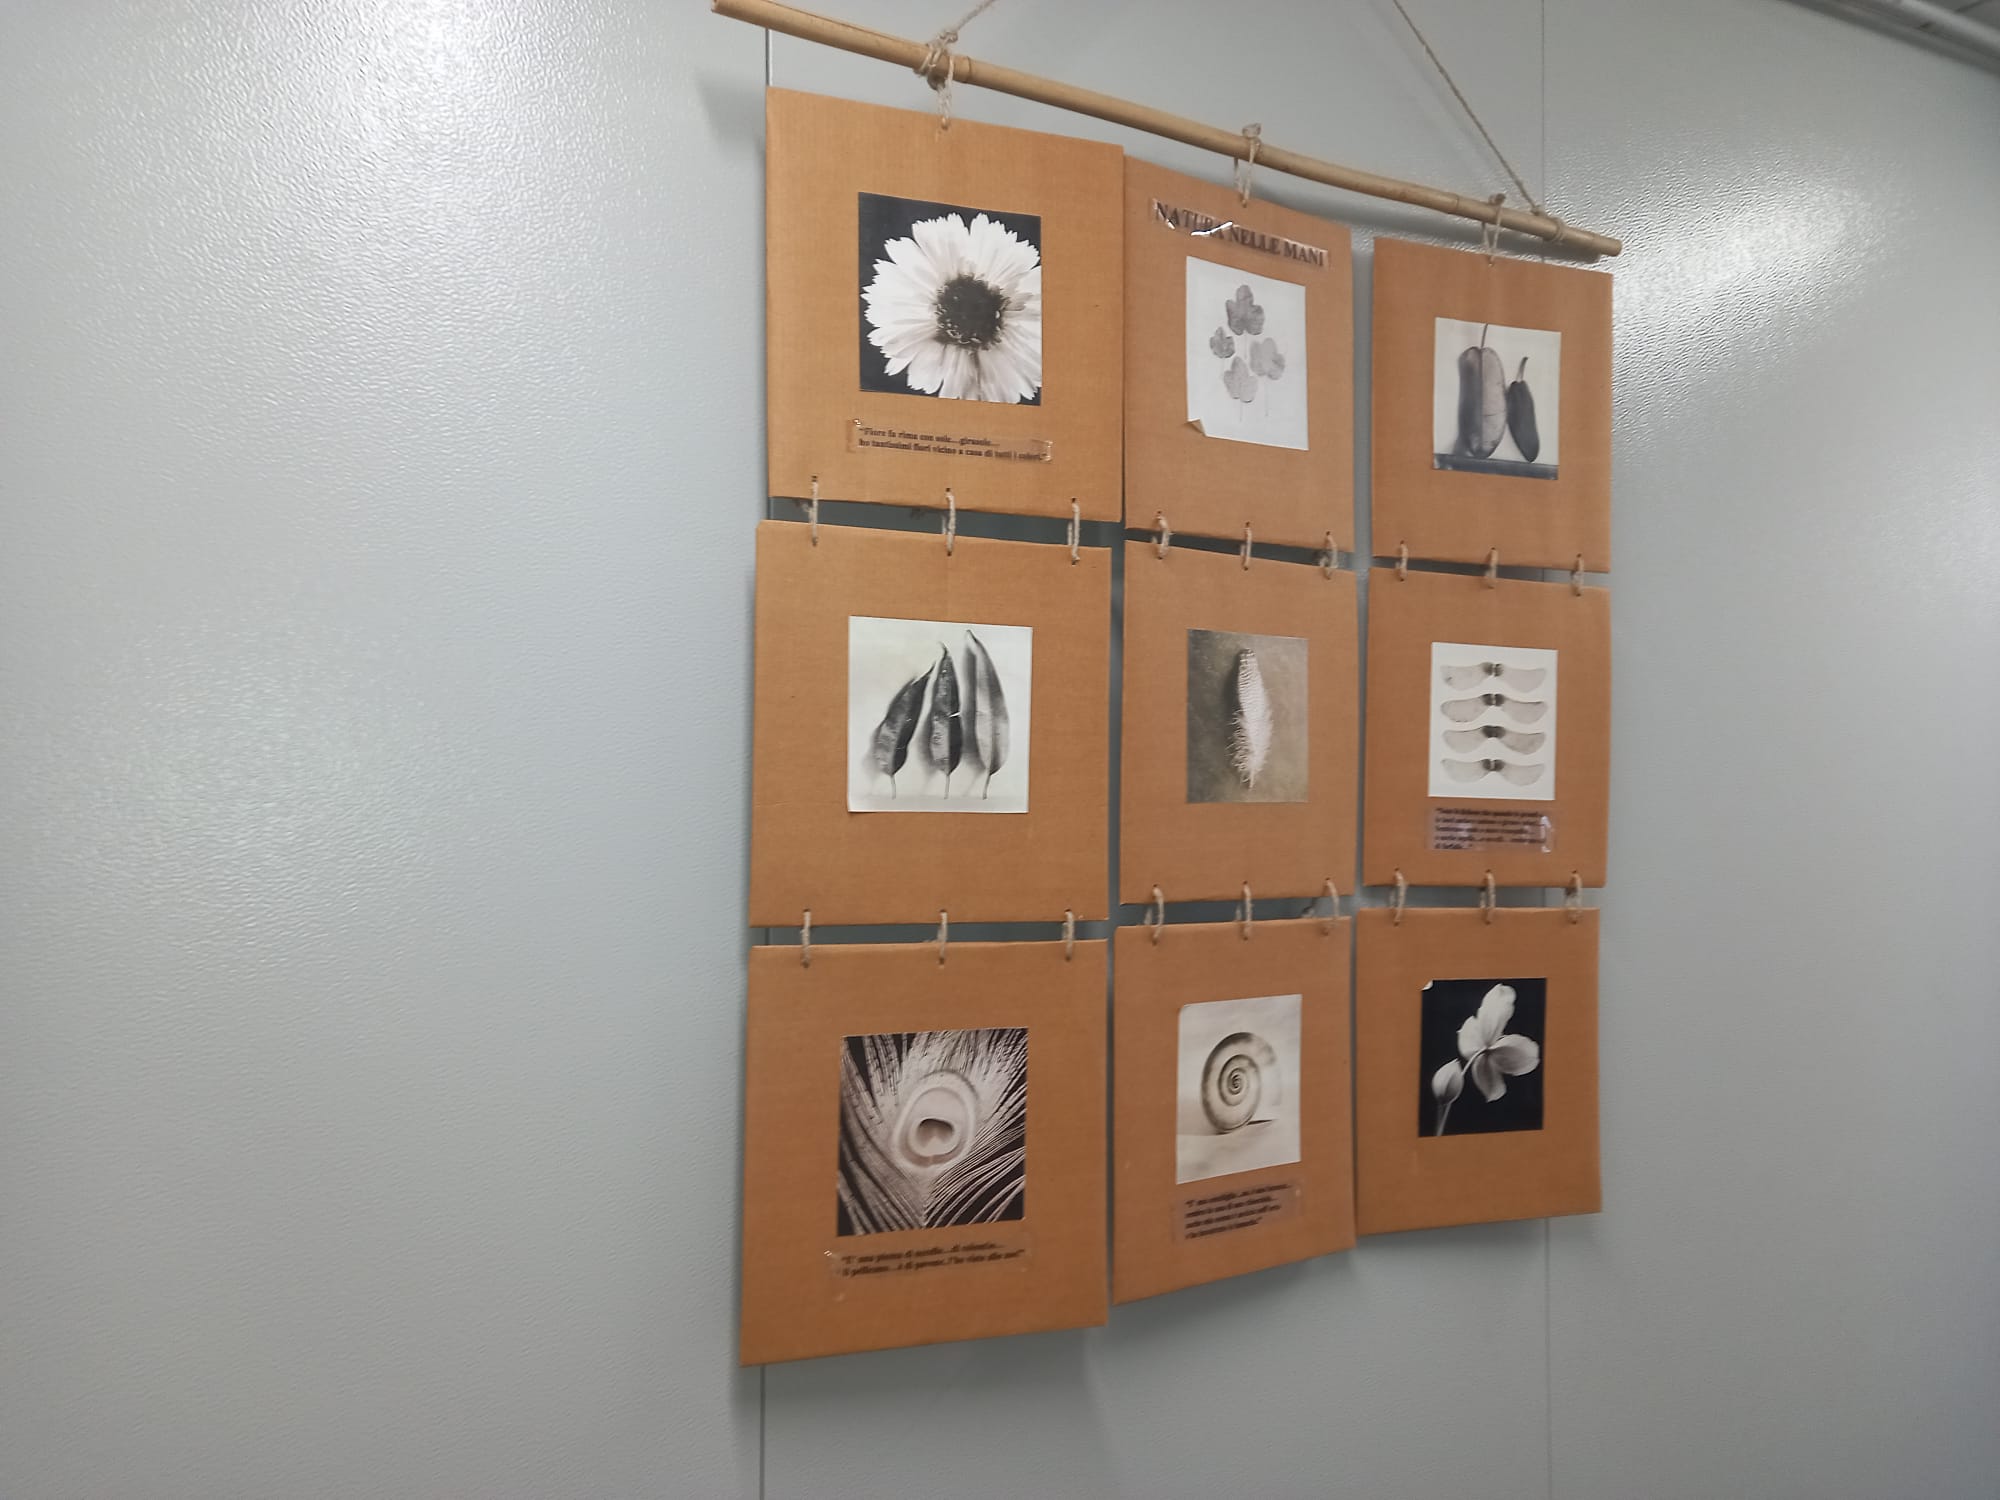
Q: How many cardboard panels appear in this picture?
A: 9